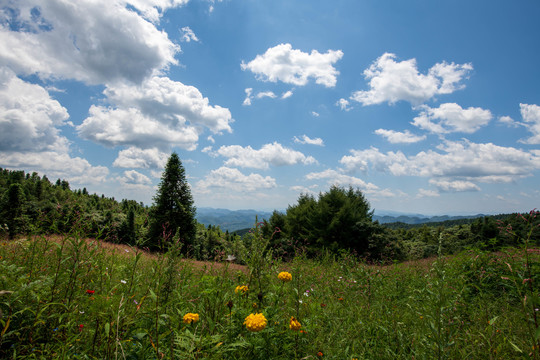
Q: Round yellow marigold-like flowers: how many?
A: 5